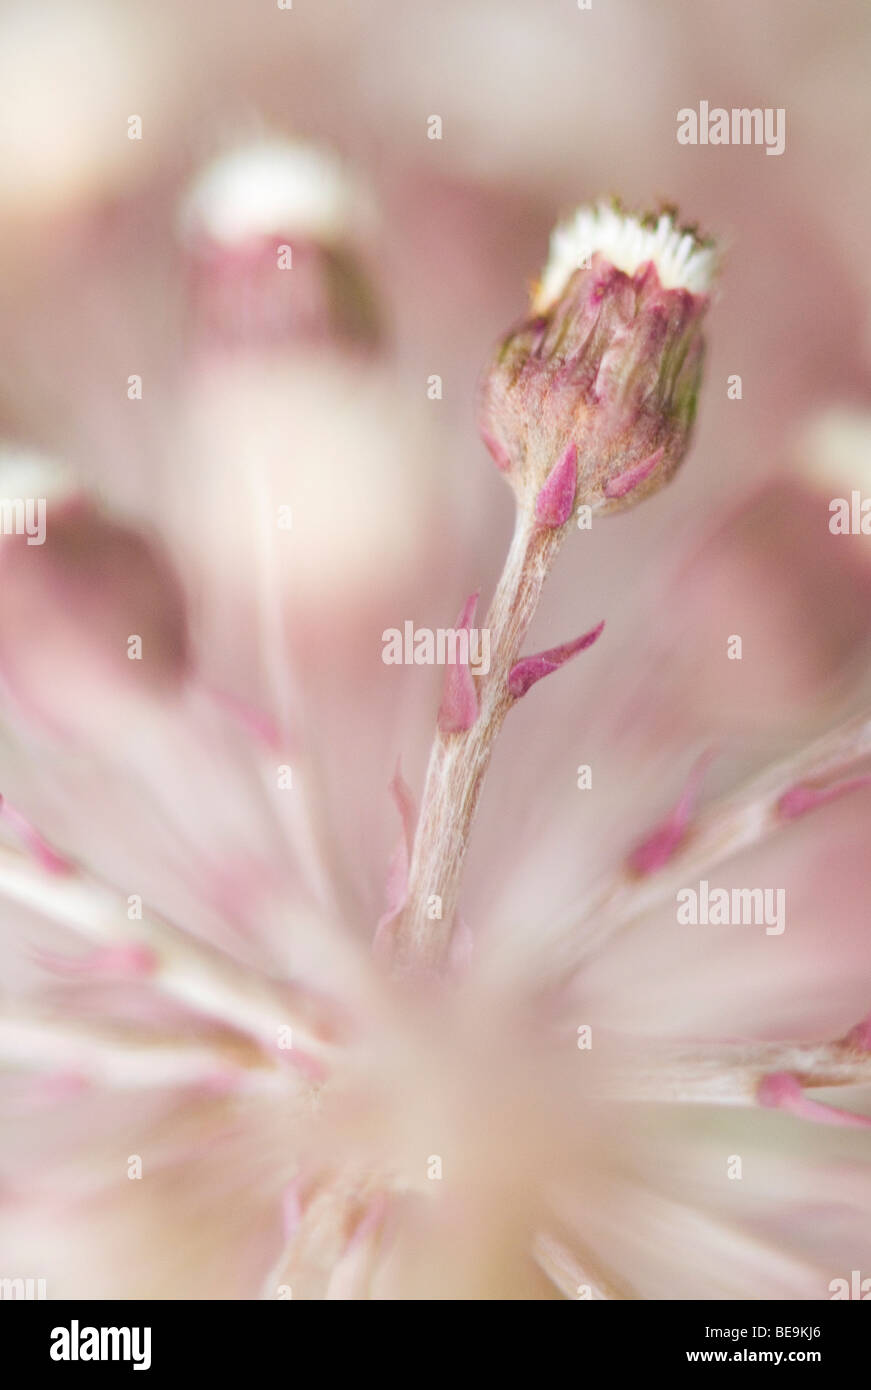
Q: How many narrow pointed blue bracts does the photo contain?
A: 0